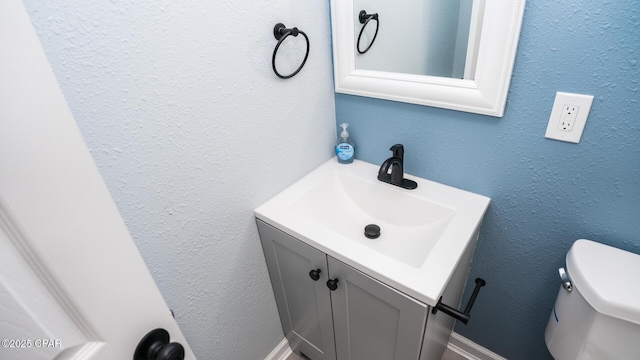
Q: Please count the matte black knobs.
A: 3